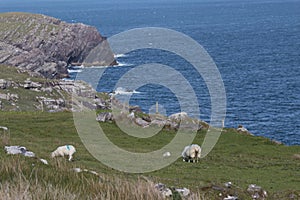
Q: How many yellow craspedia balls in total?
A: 0